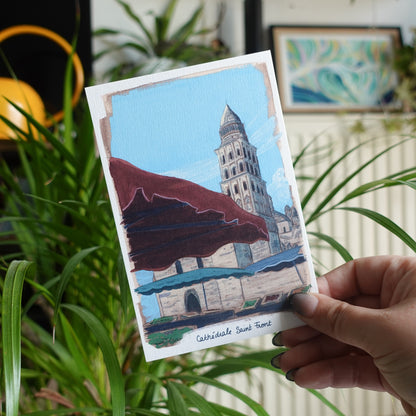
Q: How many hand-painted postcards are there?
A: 1